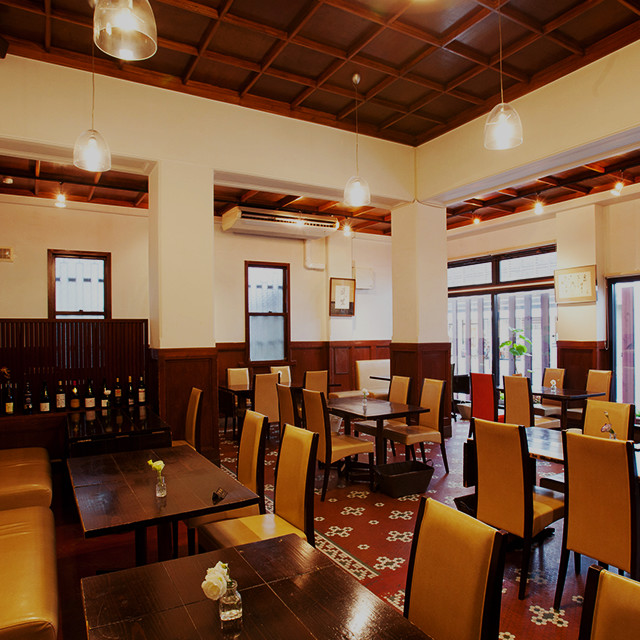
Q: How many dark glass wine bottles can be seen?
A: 10